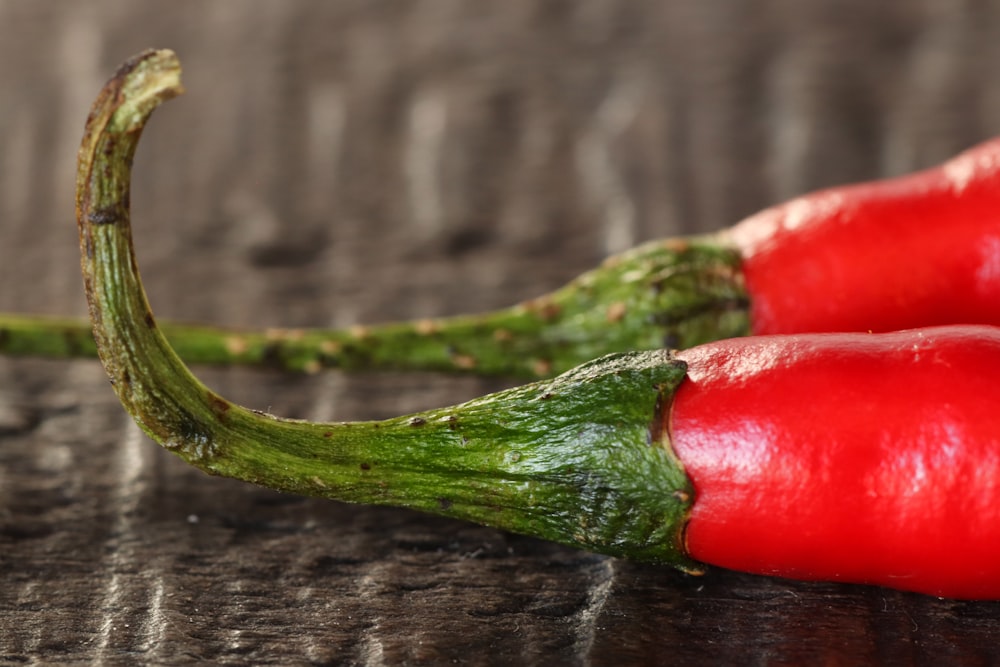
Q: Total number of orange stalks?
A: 0